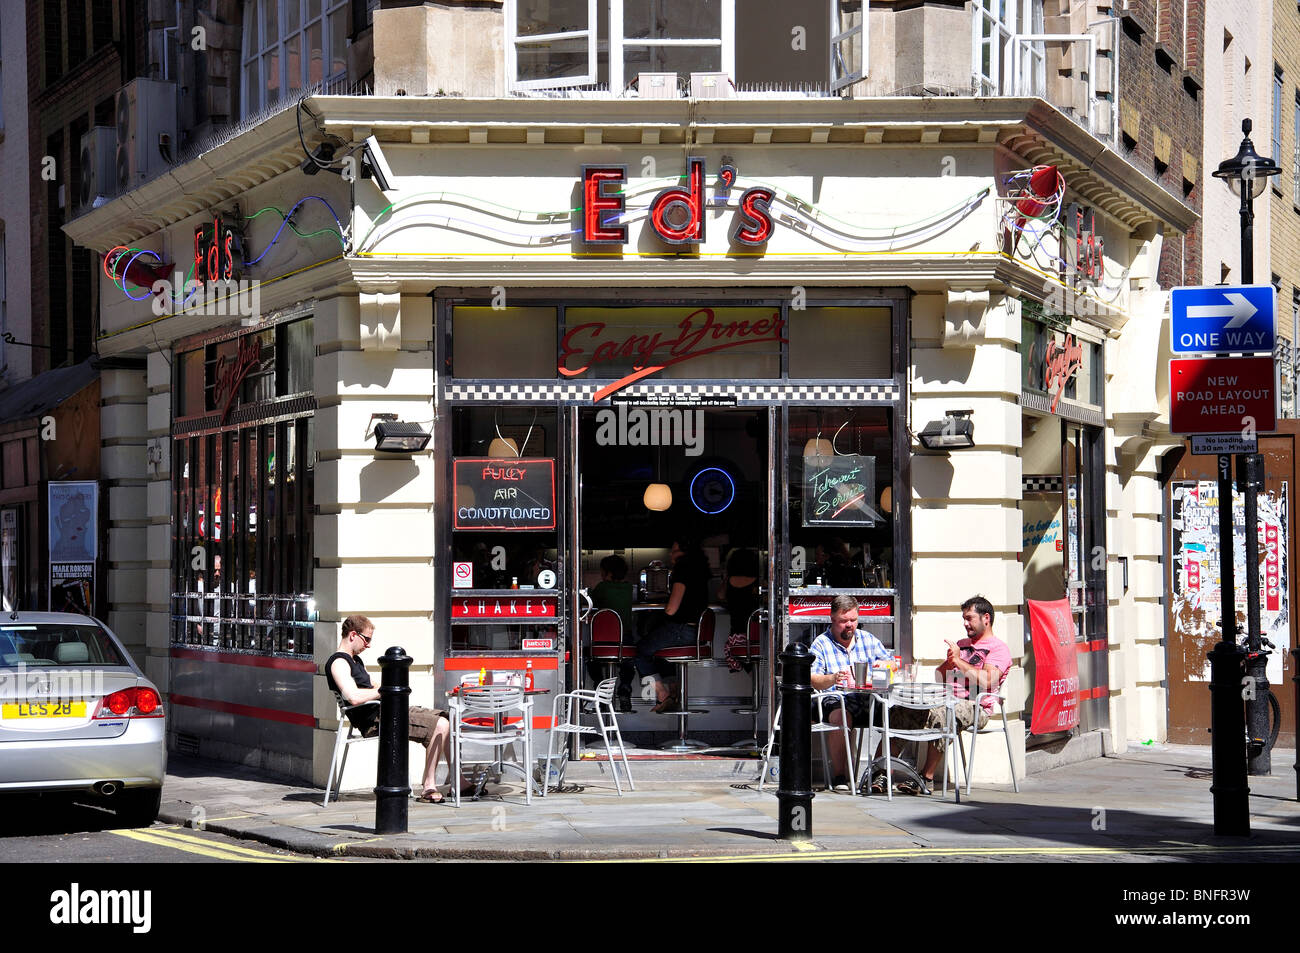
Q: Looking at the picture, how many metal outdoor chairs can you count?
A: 8